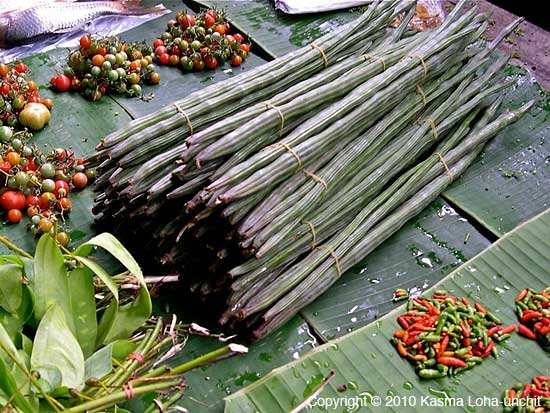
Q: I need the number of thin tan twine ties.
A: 12